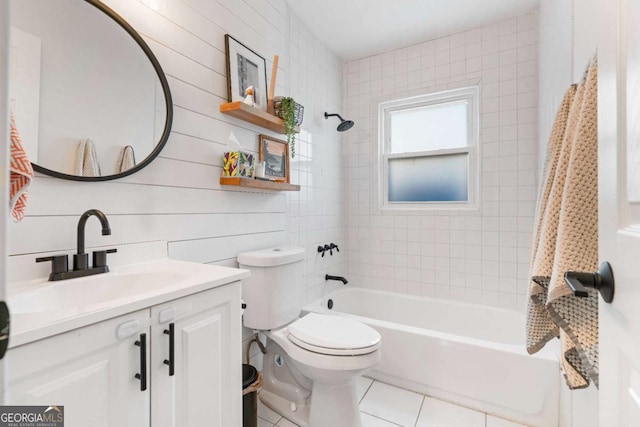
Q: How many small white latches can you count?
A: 2